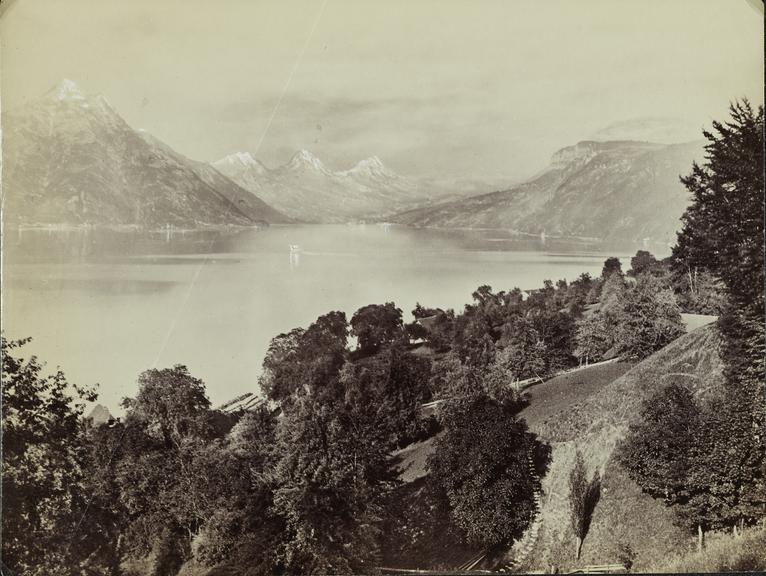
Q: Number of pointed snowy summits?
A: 4